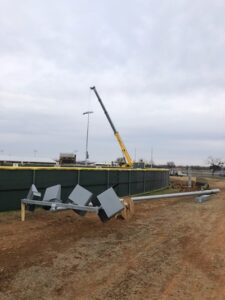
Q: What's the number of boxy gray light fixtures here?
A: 4